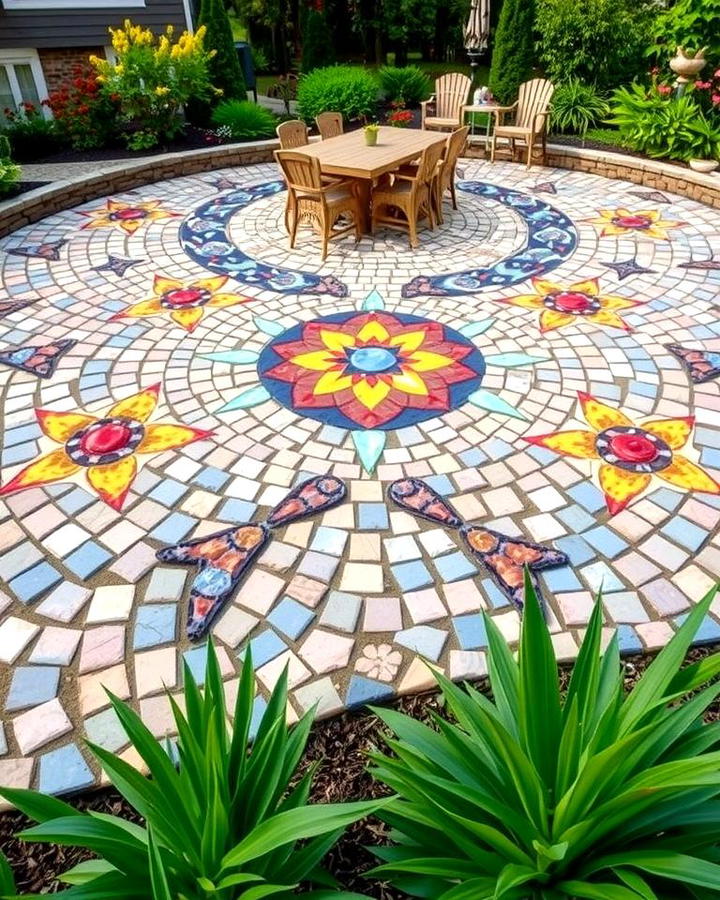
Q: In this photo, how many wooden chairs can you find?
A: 7